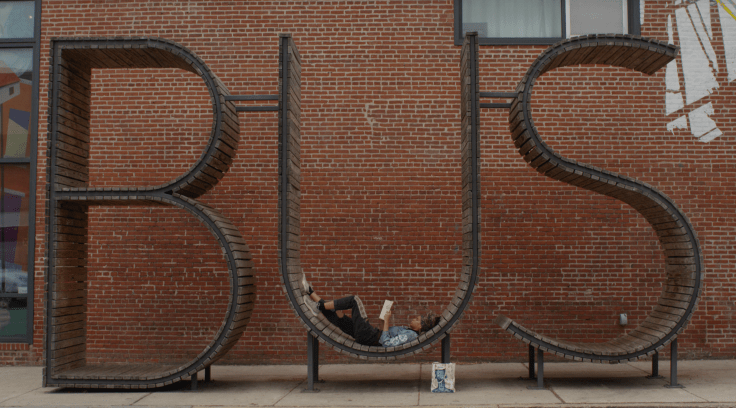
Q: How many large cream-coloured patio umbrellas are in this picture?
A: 0